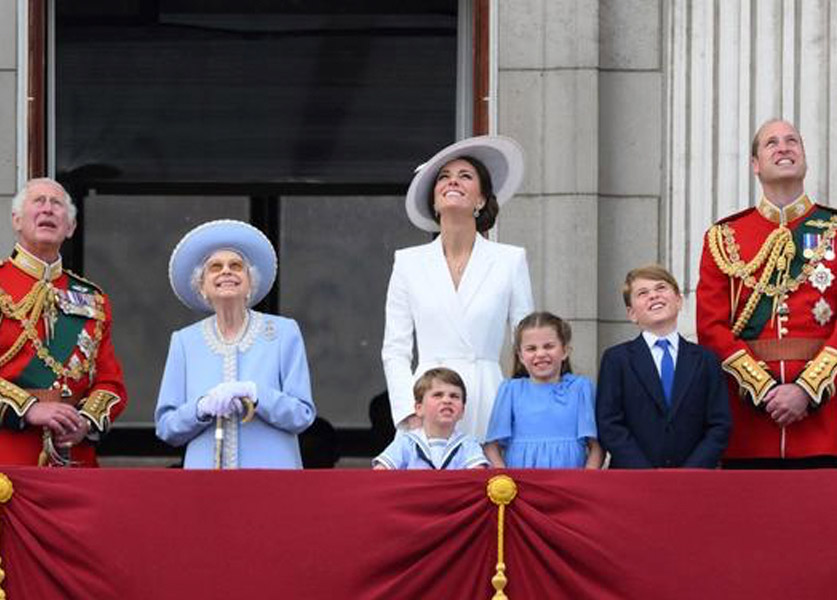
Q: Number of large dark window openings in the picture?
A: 1